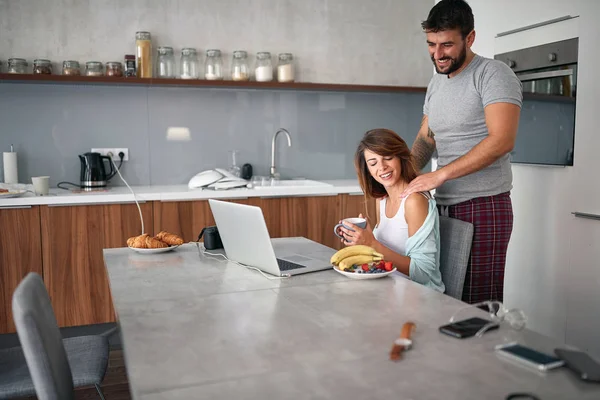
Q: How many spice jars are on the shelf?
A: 13